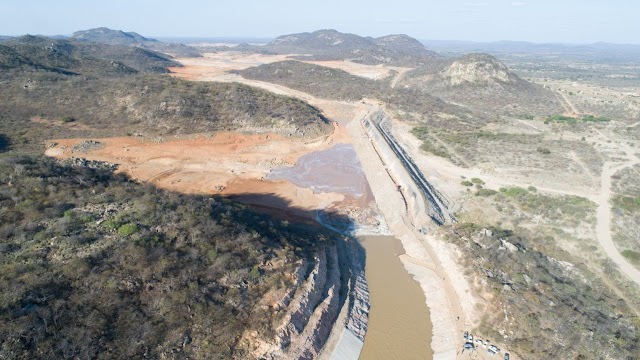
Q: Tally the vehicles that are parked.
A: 8